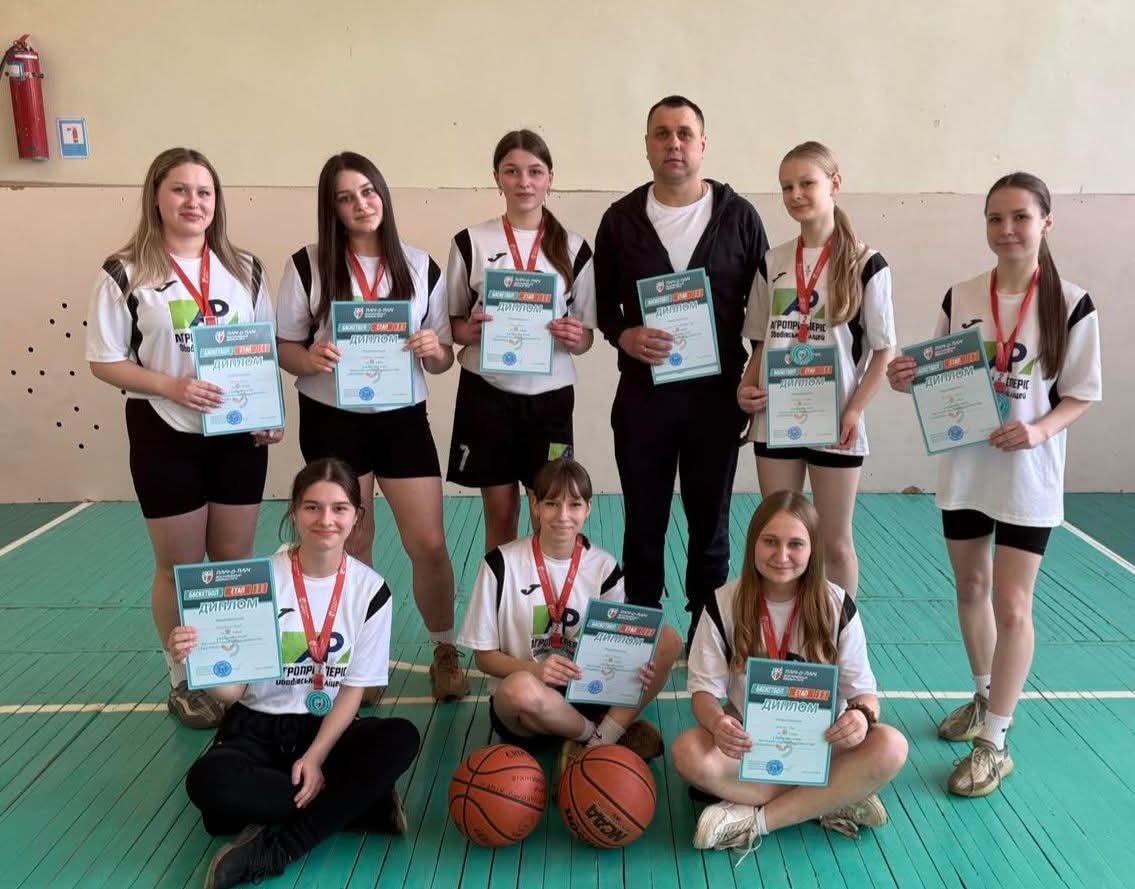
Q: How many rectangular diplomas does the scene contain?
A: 9